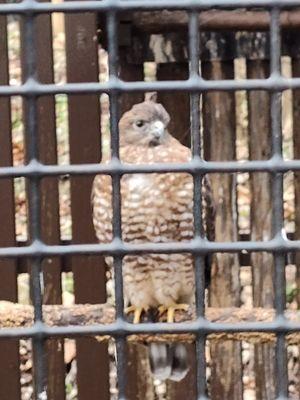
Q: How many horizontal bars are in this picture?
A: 5